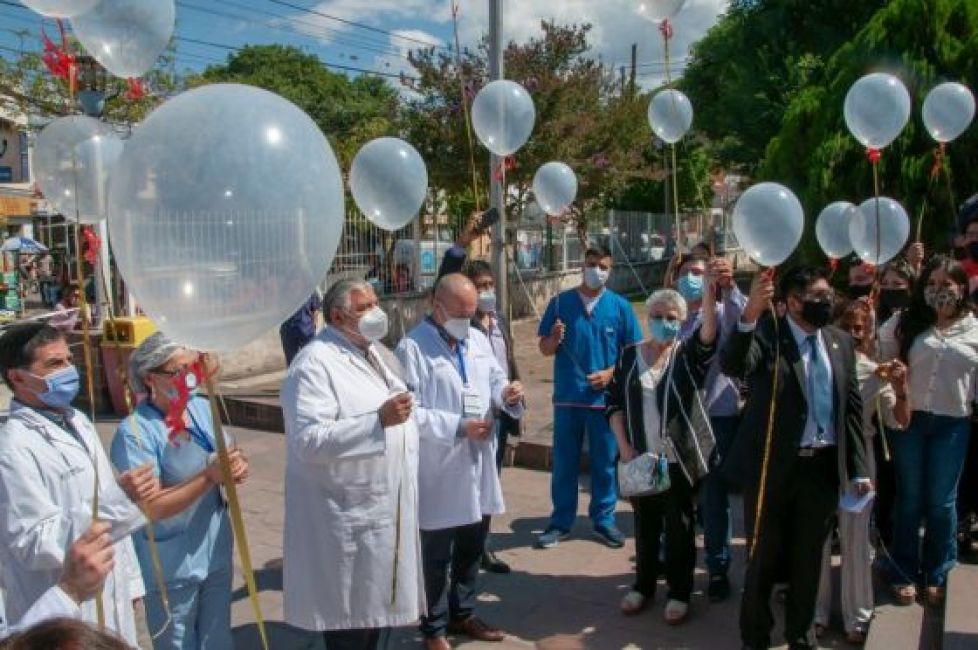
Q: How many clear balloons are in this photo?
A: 14